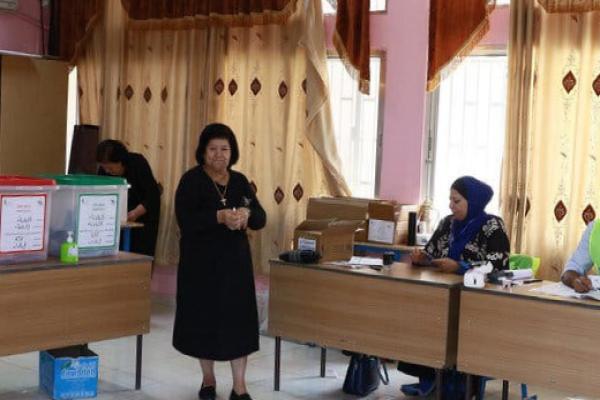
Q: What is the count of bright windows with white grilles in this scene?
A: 2